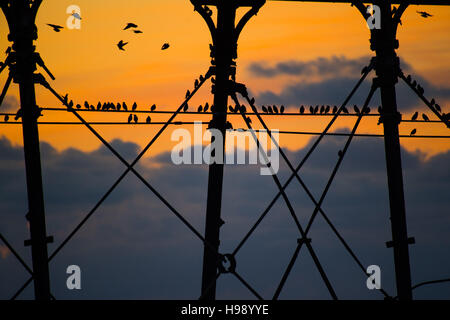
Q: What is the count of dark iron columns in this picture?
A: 3